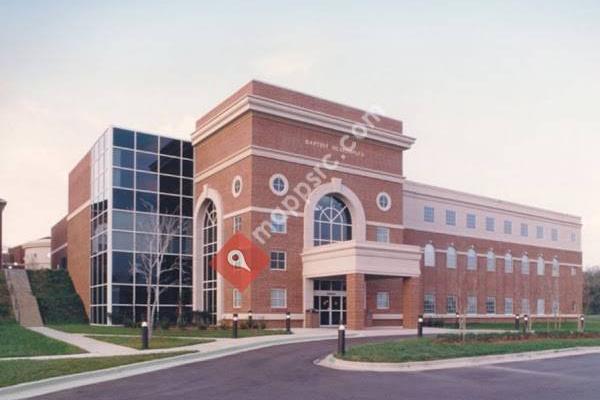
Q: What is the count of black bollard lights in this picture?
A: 10